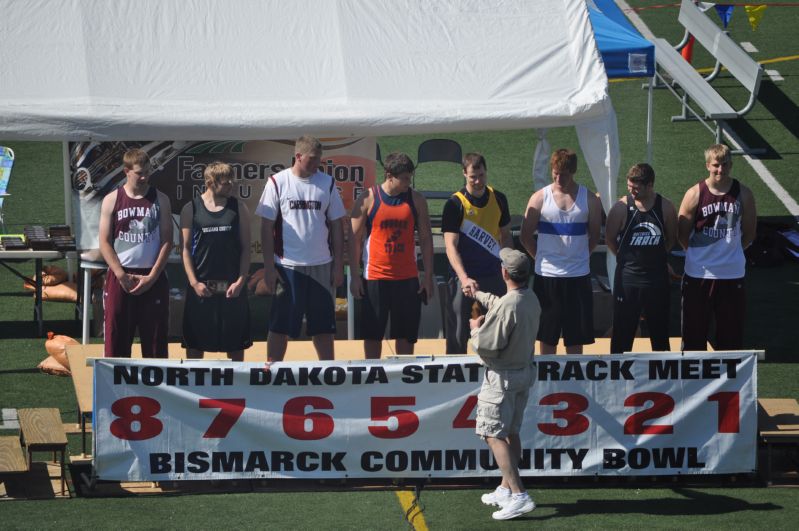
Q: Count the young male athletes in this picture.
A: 8